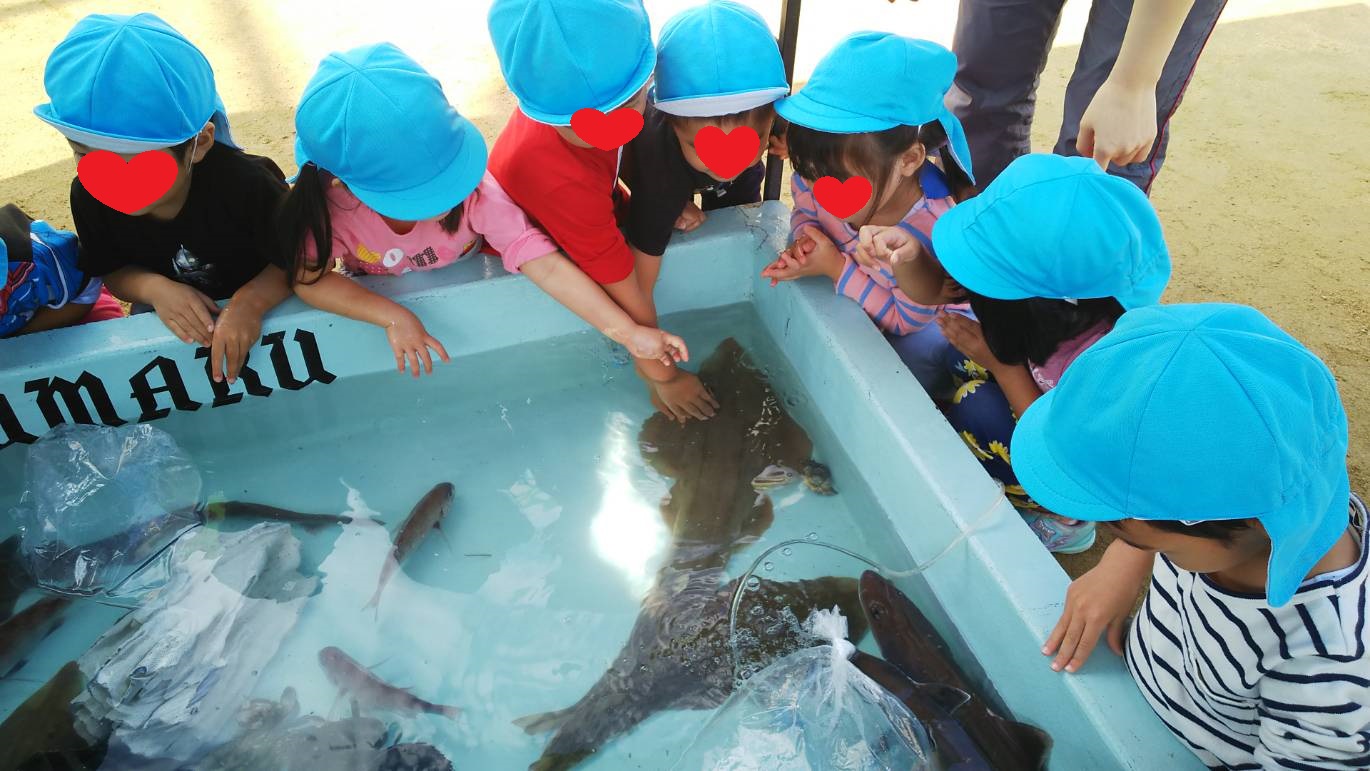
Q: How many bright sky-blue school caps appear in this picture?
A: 7